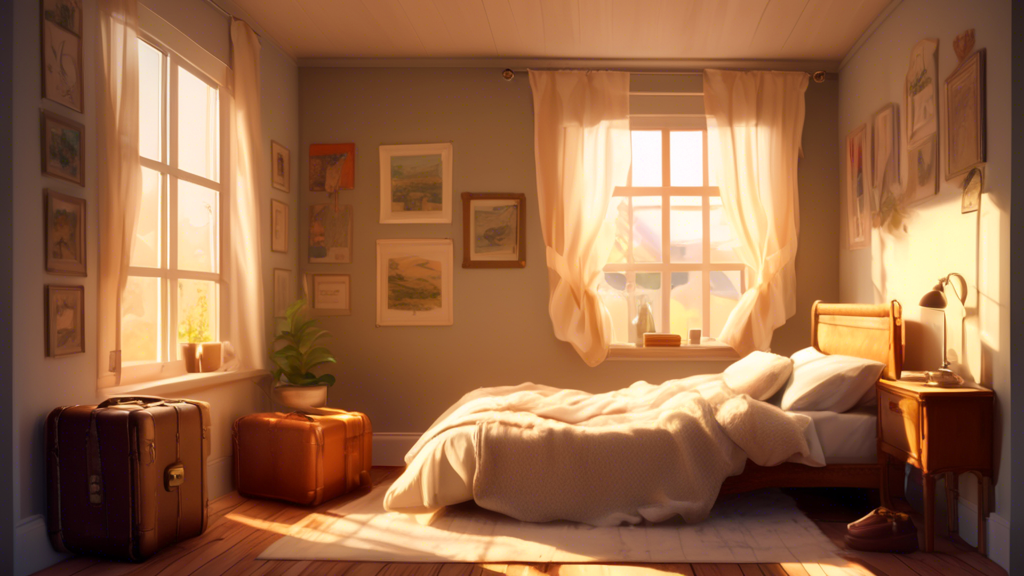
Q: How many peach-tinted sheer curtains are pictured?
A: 4